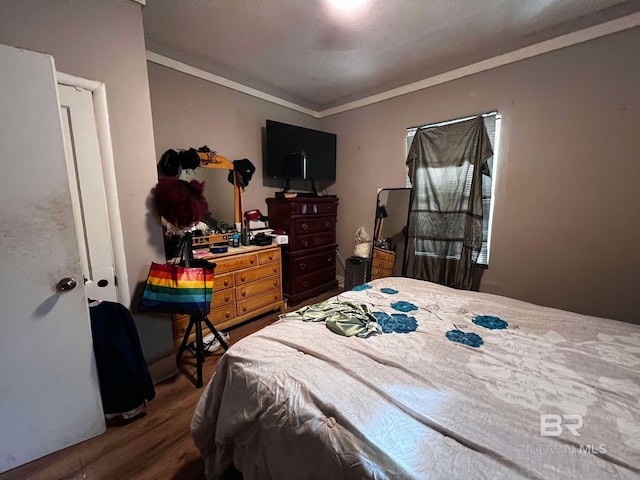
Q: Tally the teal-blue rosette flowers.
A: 6